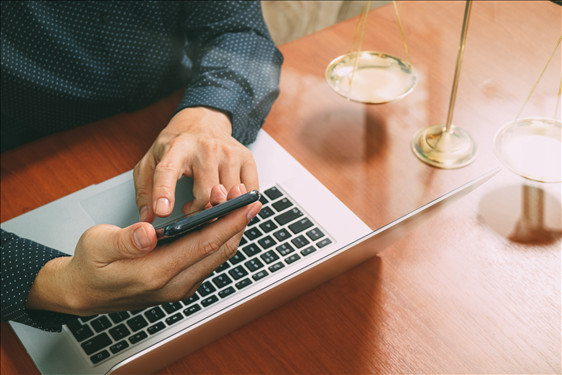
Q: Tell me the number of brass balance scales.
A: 1